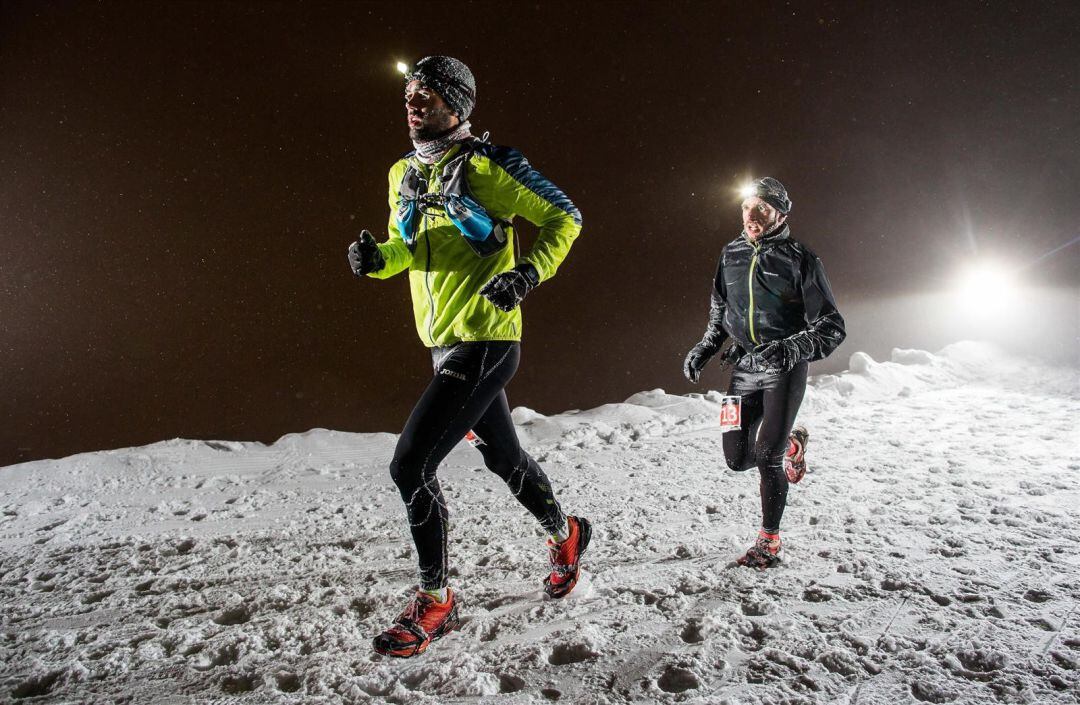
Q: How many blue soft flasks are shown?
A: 2